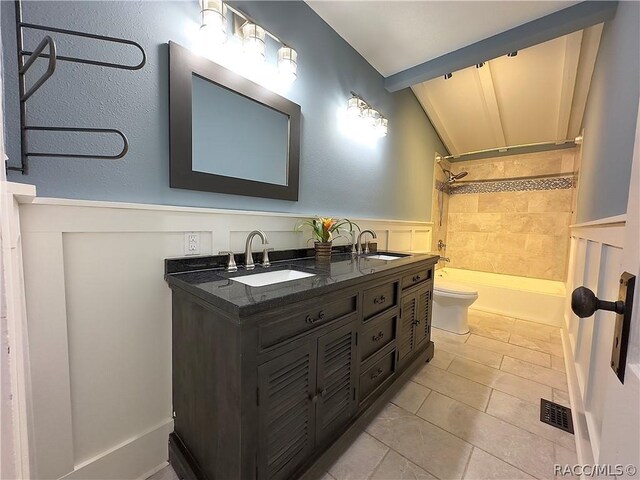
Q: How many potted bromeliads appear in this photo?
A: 1